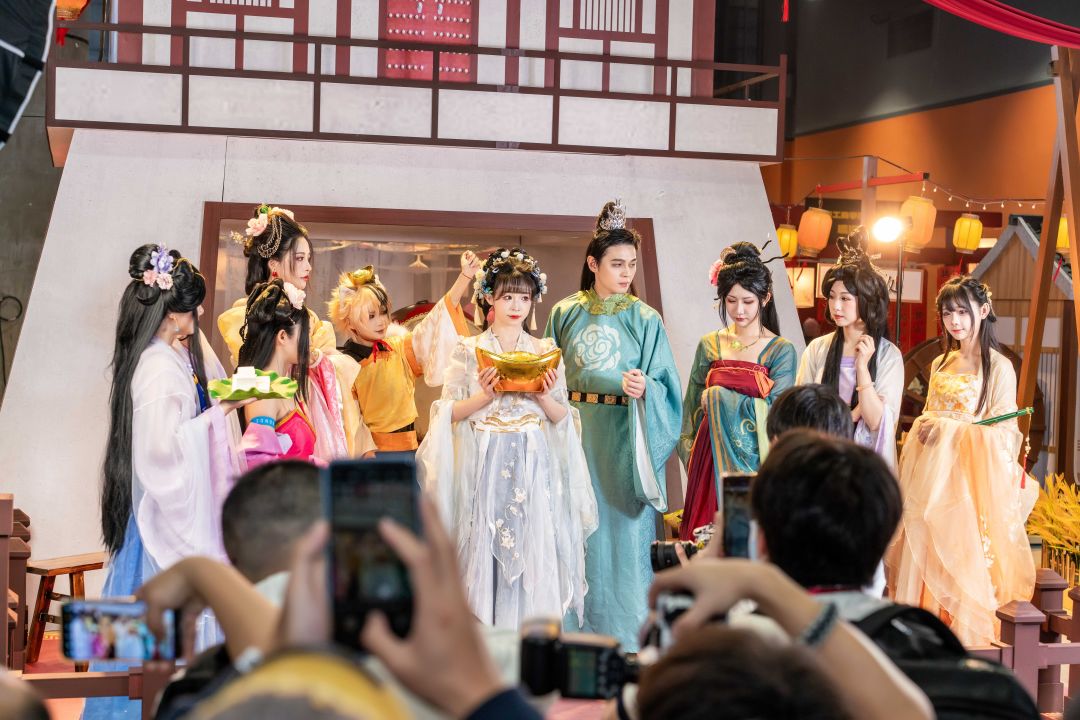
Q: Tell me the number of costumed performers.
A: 9